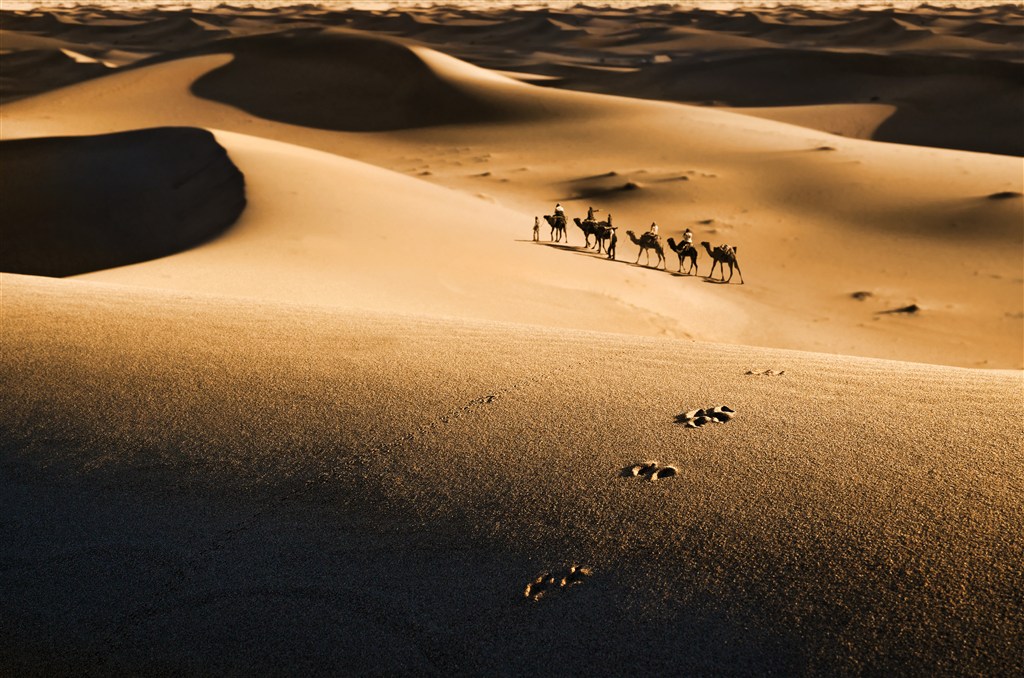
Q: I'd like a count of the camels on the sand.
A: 6